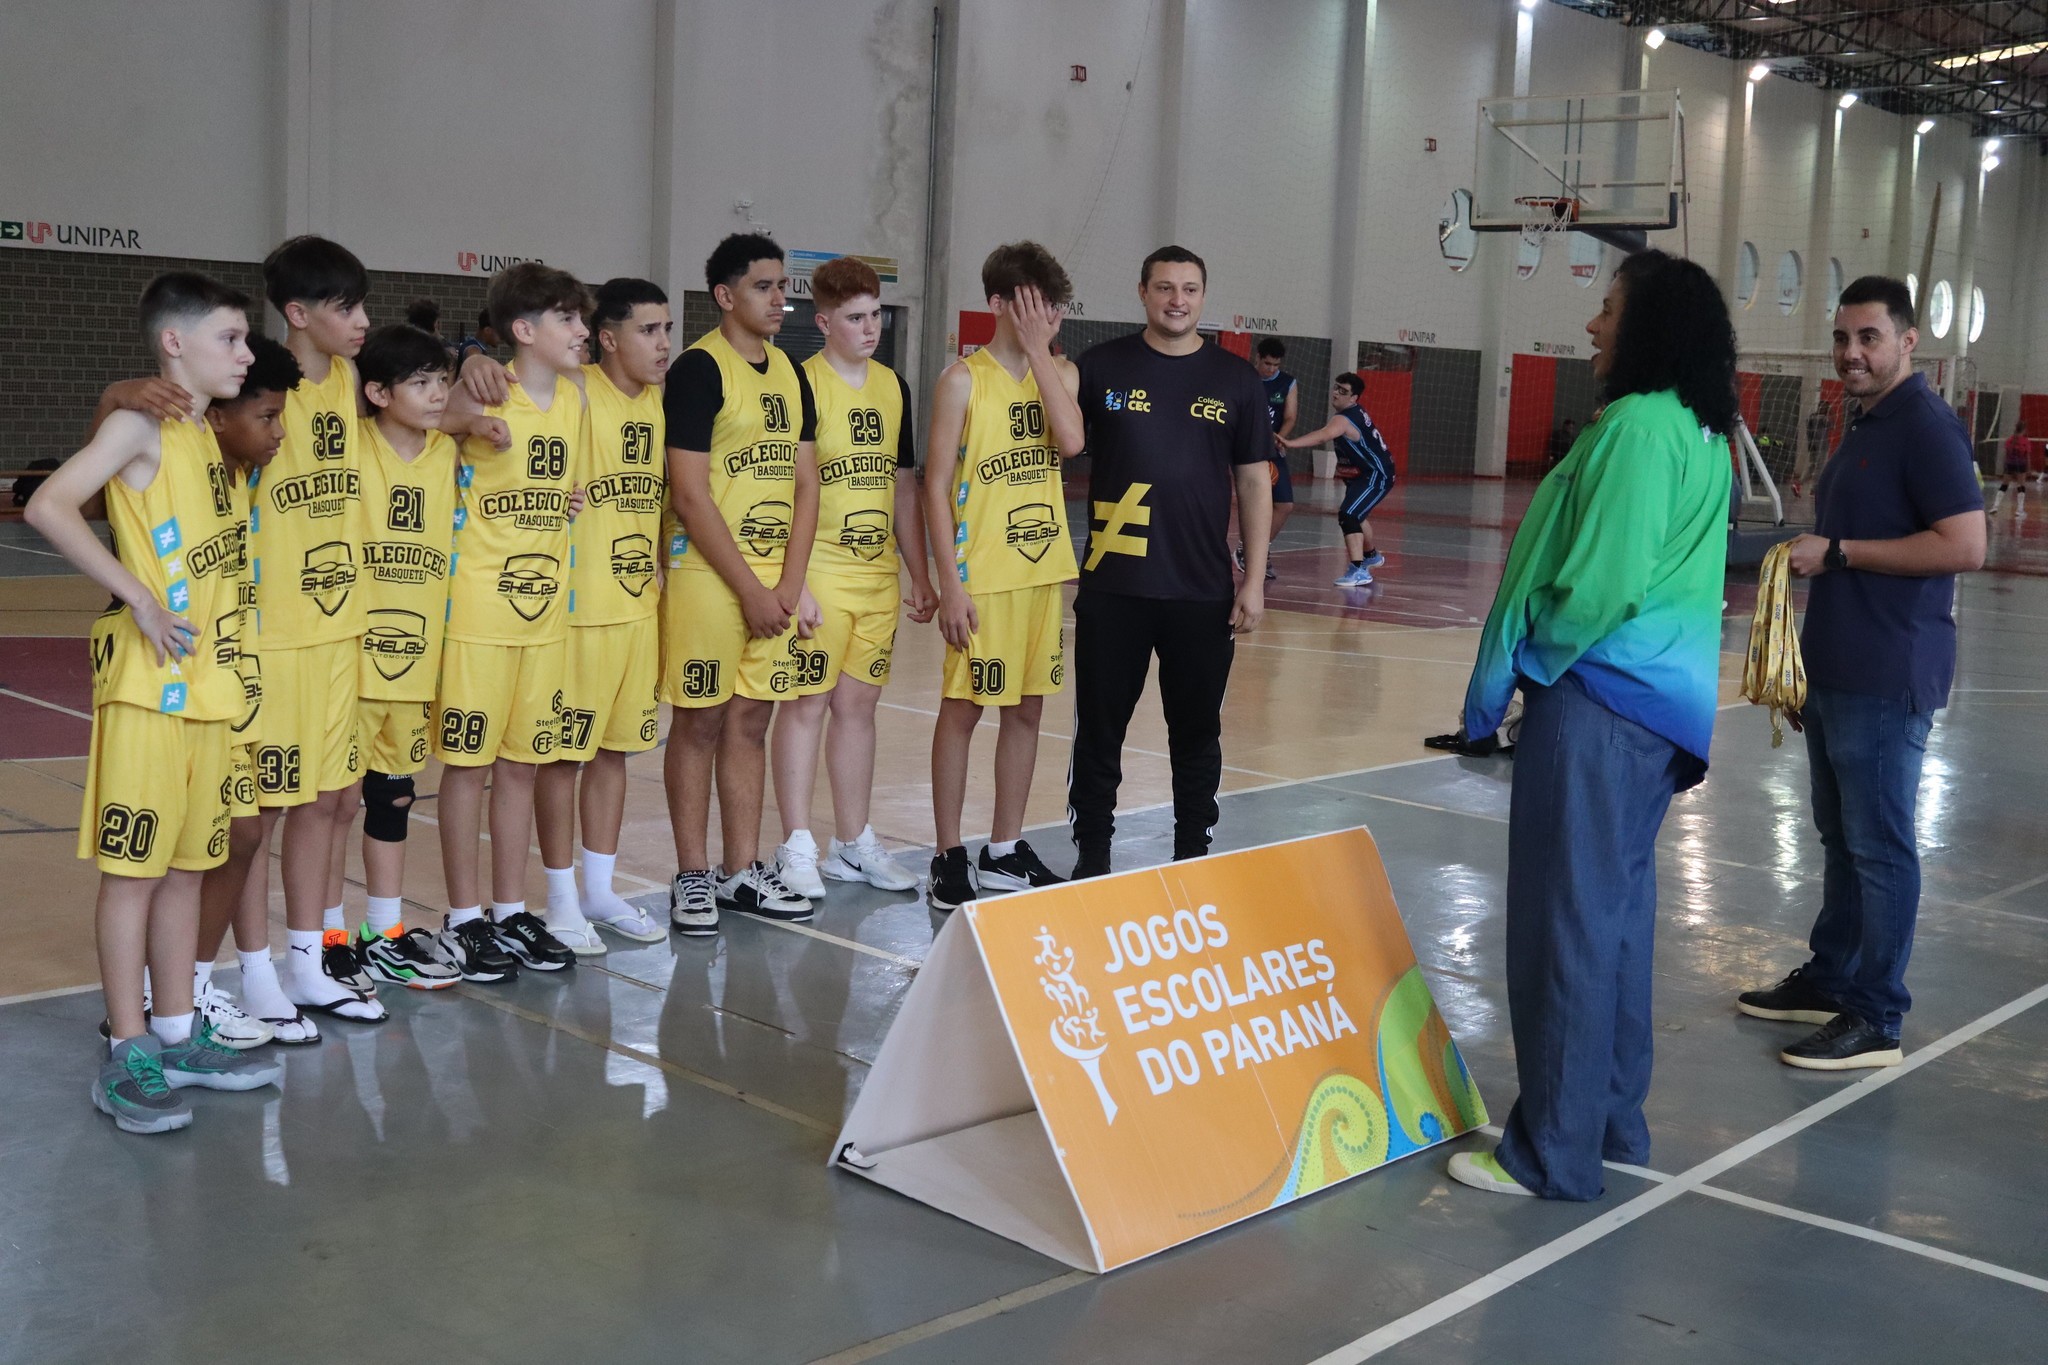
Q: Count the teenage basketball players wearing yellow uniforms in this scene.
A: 9